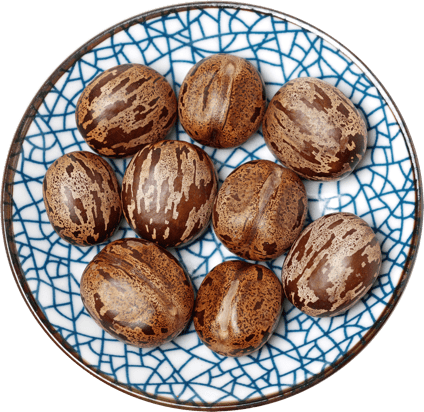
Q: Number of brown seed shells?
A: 9